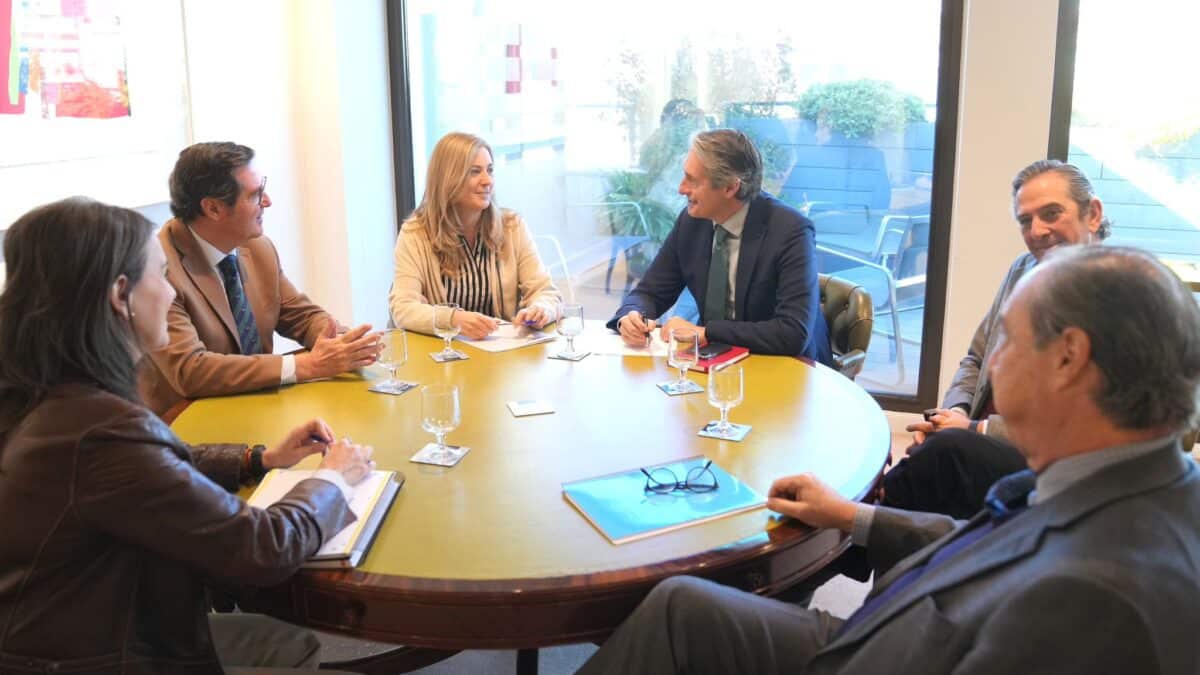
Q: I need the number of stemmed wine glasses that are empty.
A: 6